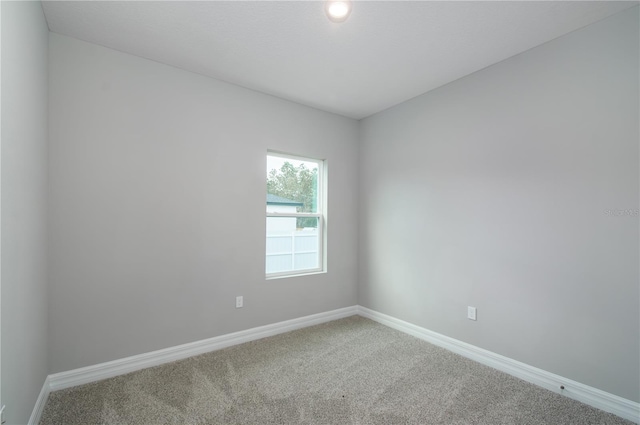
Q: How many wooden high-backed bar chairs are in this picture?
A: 0